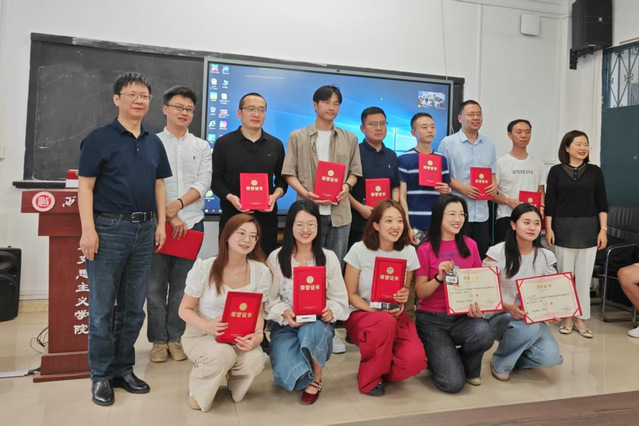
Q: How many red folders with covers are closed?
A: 10